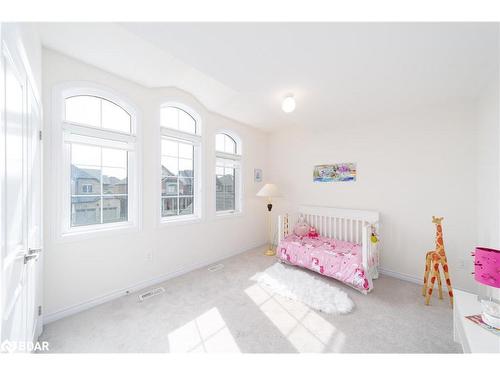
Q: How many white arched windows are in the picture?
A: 3